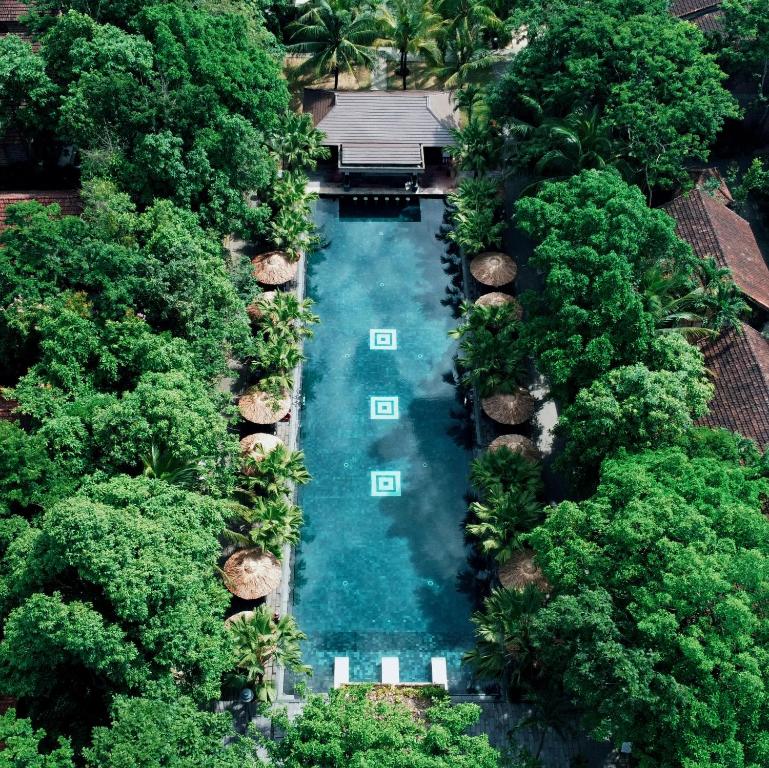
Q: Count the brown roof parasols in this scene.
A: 11